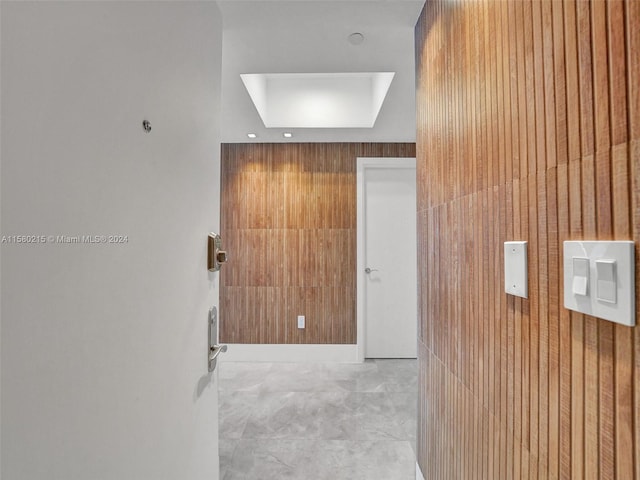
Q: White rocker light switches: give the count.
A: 2